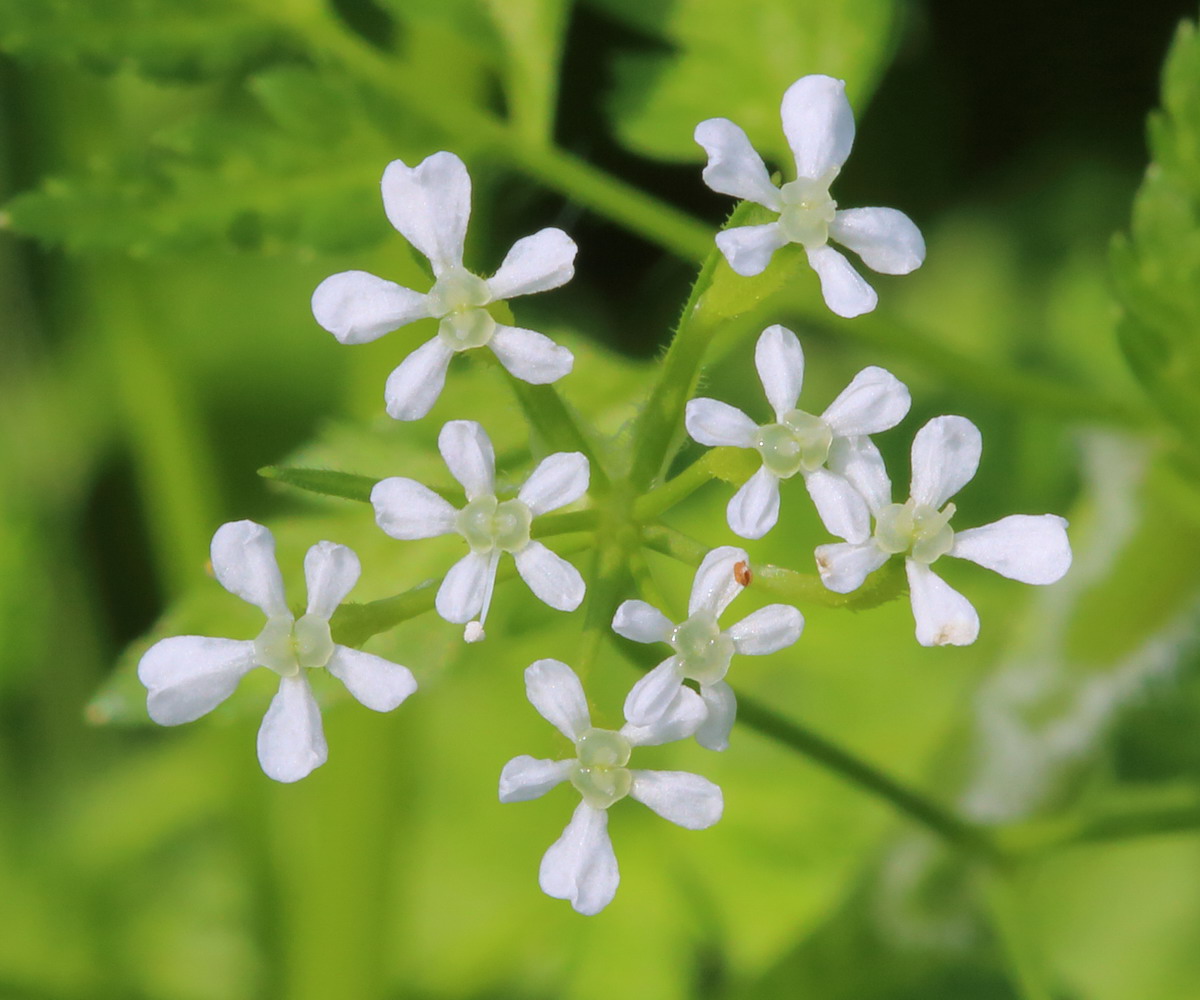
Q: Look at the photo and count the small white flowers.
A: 8